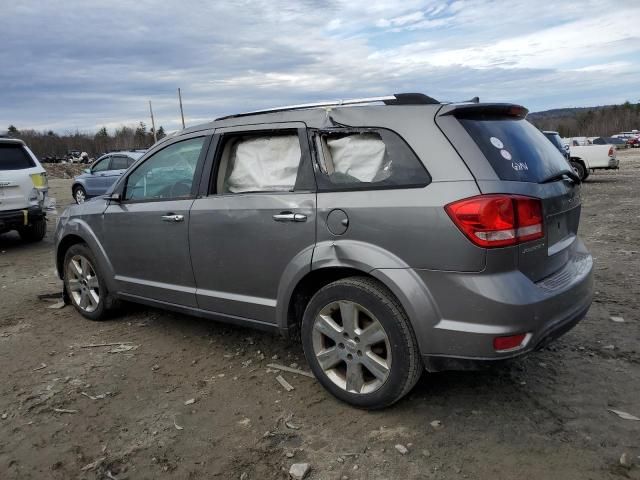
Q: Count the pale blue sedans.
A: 1